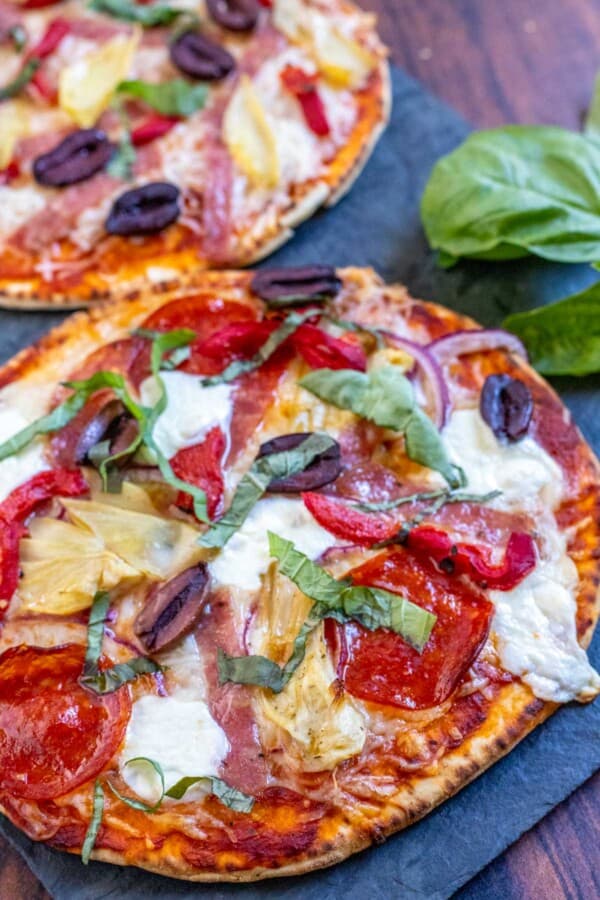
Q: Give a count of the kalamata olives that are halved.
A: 9